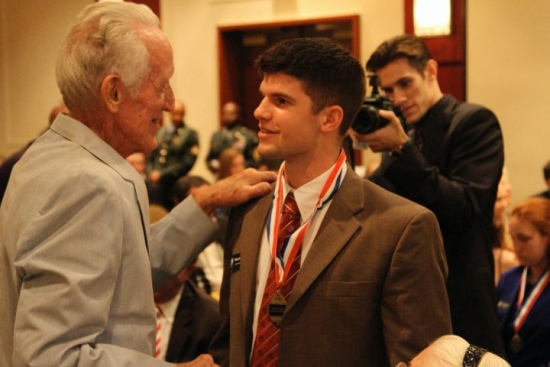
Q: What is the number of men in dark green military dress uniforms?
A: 2